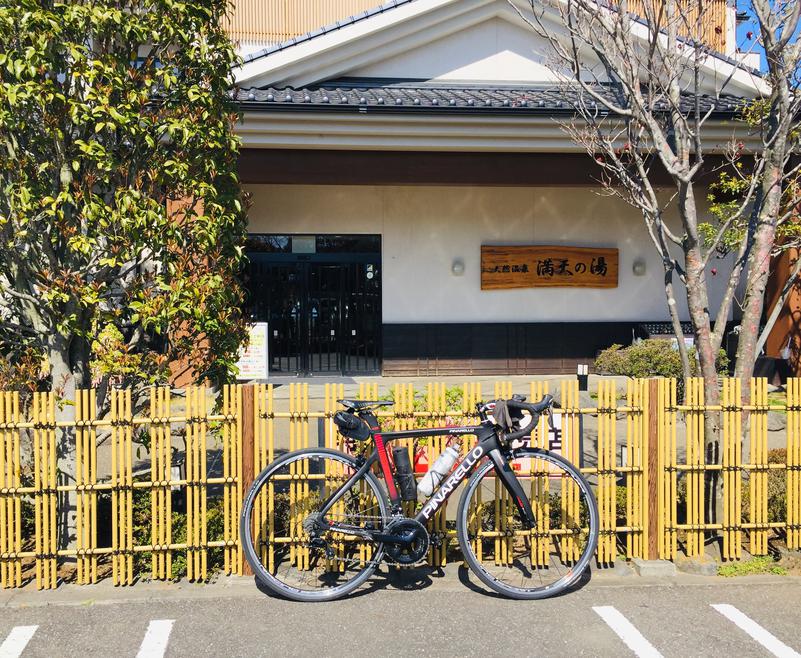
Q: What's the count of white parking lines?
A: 4